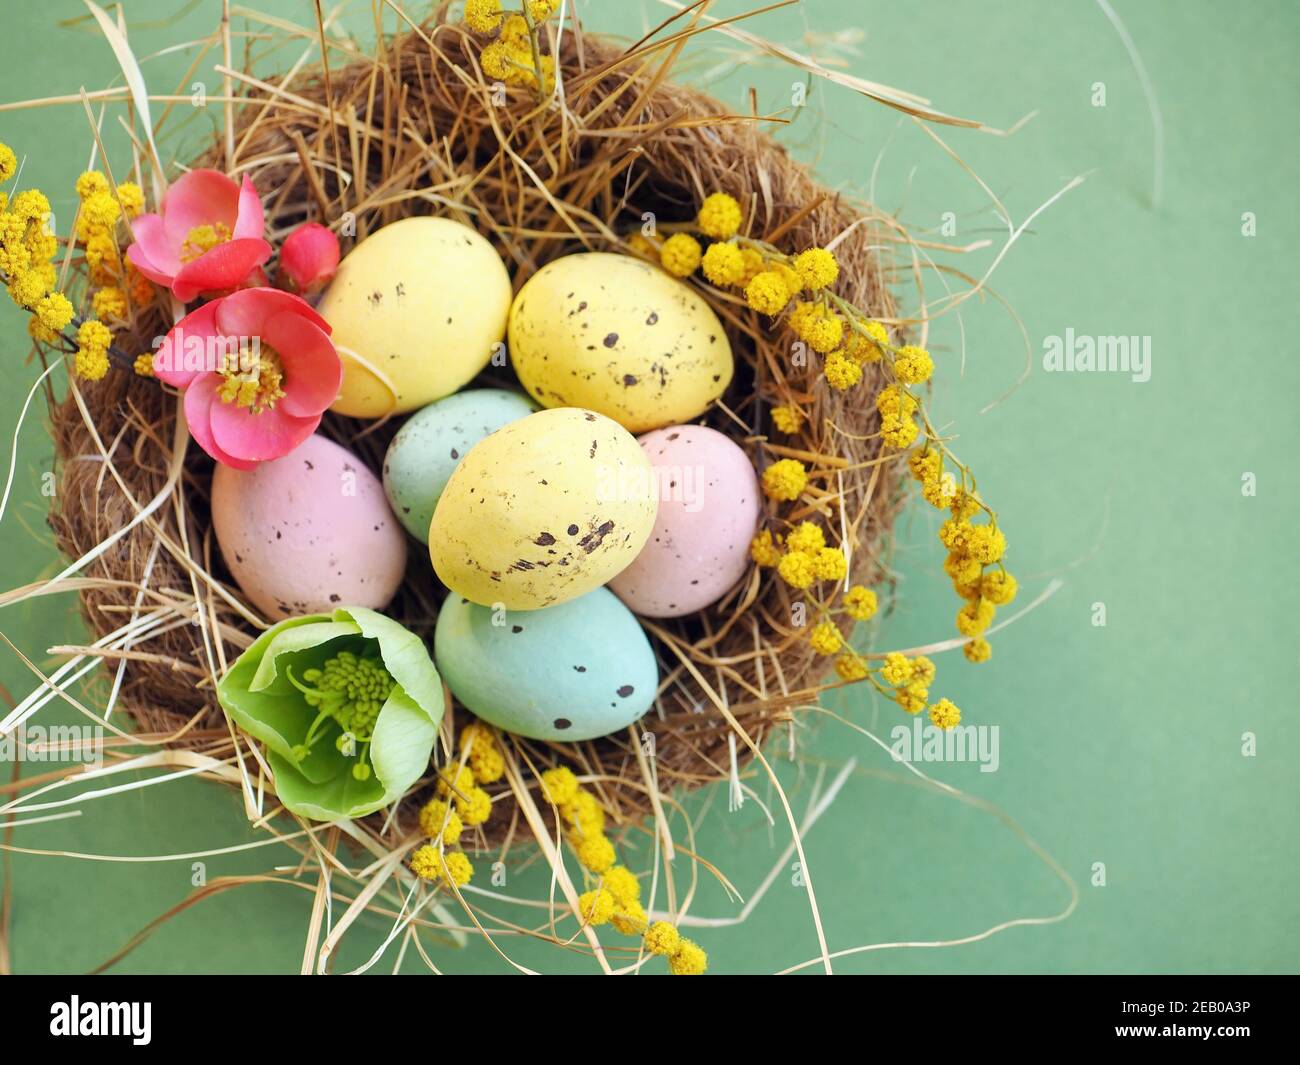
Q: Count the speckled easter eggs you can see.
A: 7